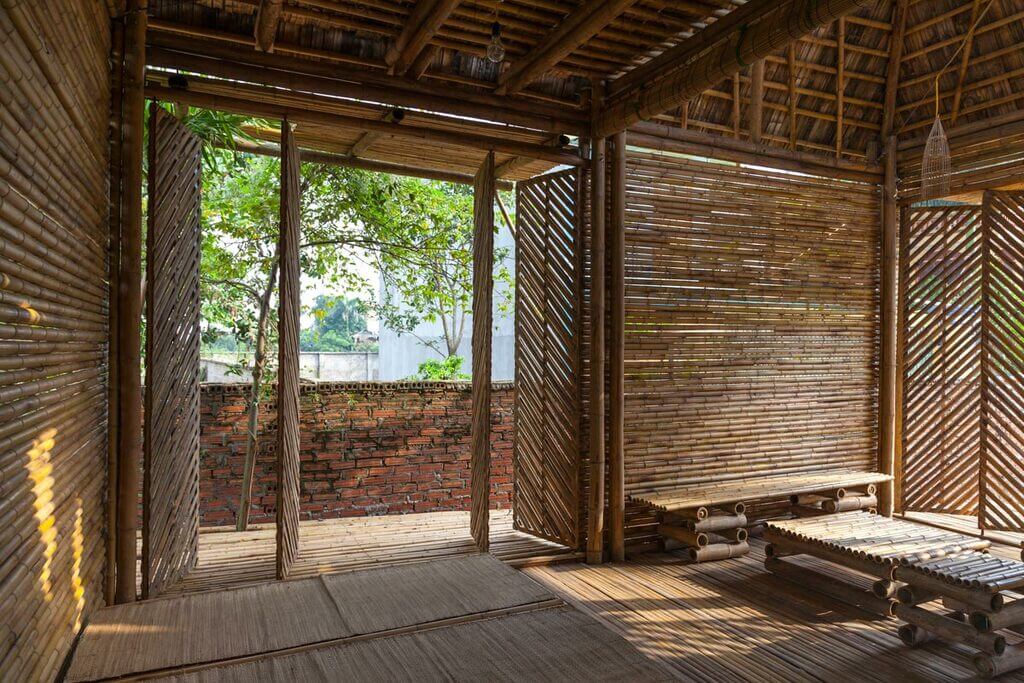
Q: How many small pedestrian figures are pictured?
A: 0